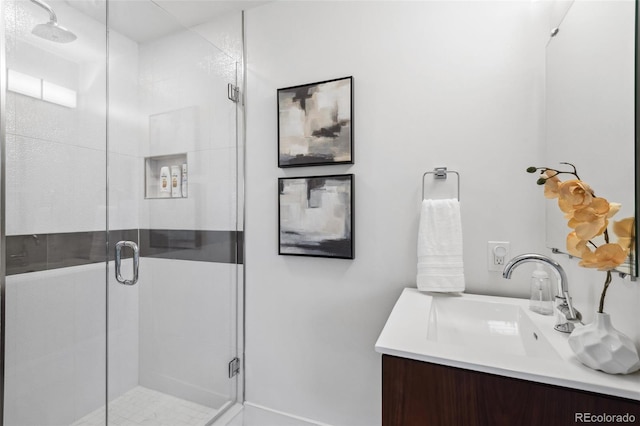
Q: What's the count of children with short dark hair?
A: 0